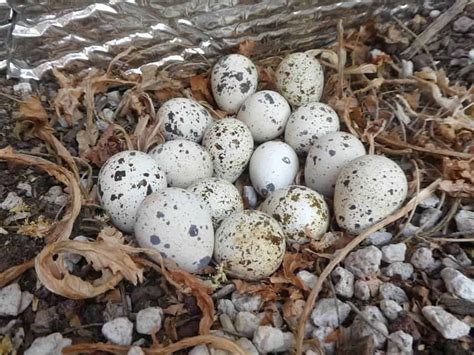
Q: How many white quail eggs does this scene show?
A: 15